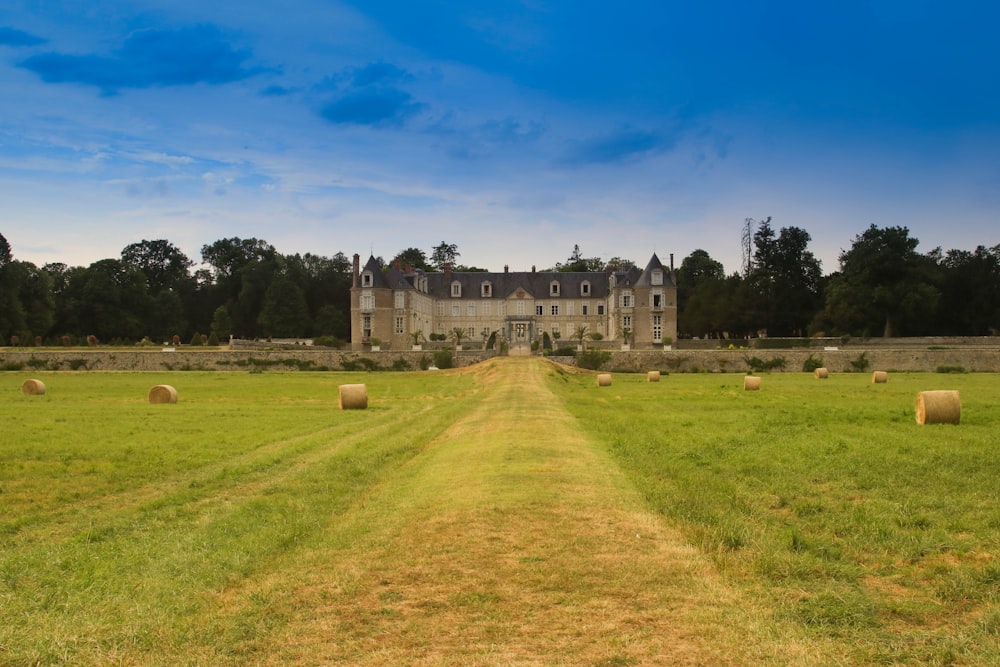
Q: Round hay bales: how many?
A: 9